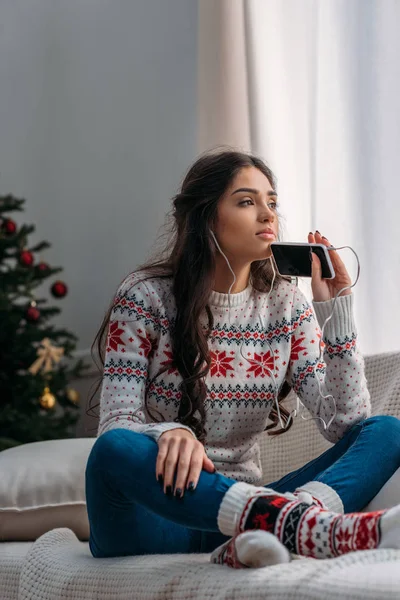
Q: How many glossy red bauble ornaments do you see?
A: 5